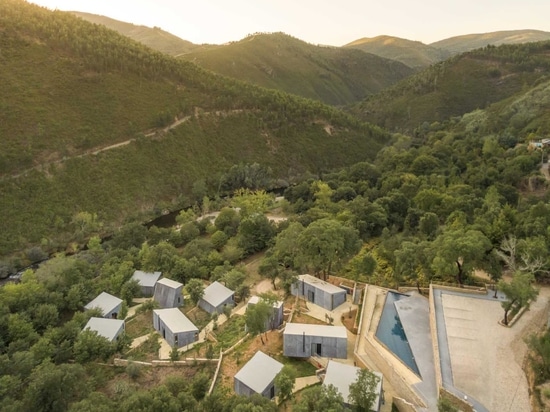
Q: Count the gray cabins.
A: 11